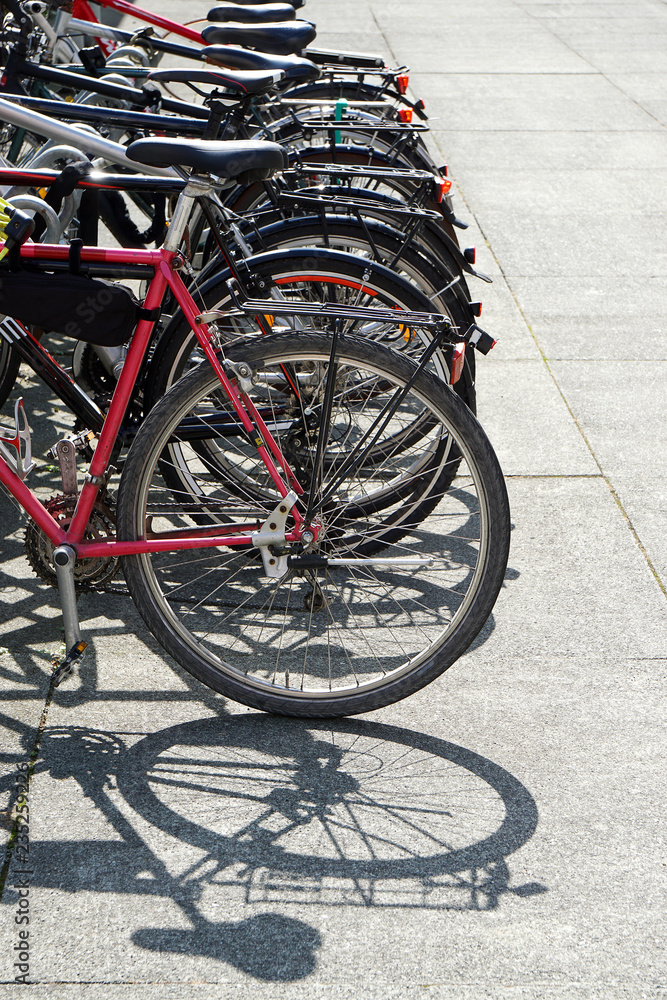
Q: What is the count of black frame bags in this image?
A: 1